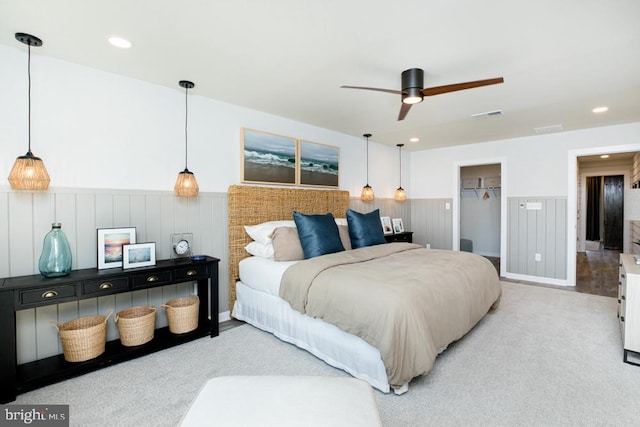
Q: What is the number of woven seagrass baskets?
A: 3